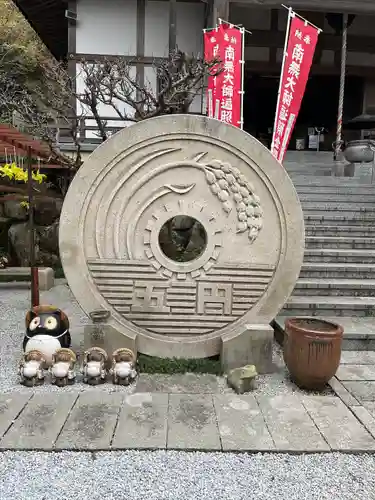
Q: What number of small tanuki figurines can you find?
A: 4